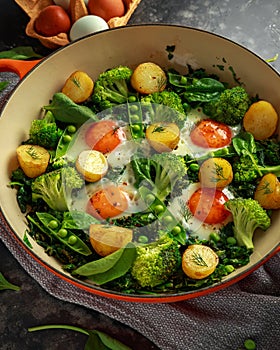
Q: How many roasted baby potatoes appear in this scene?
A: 10